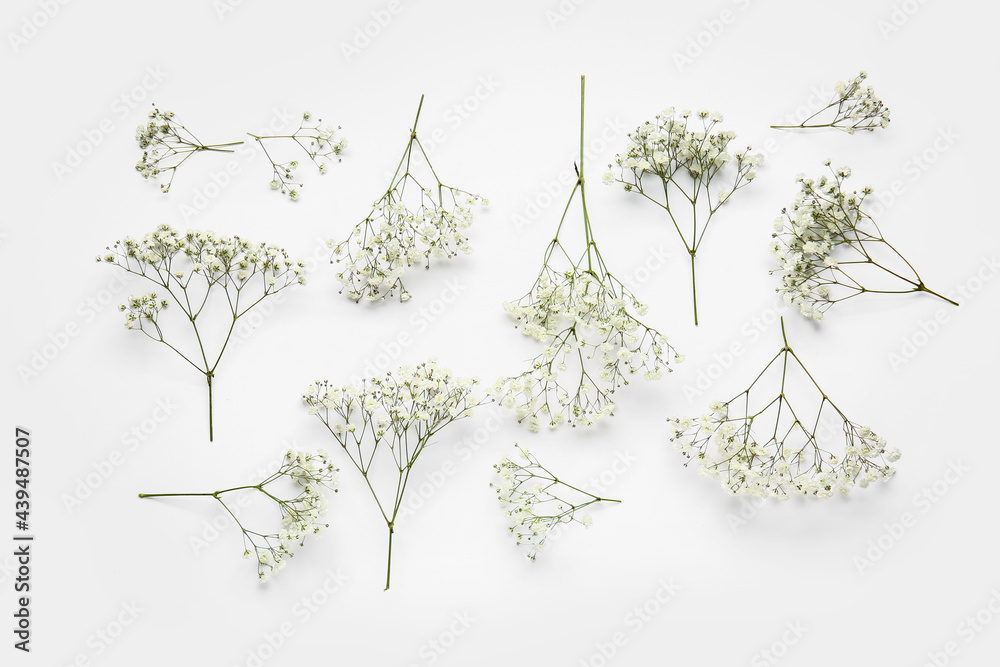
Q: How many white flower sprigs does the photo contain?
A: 12